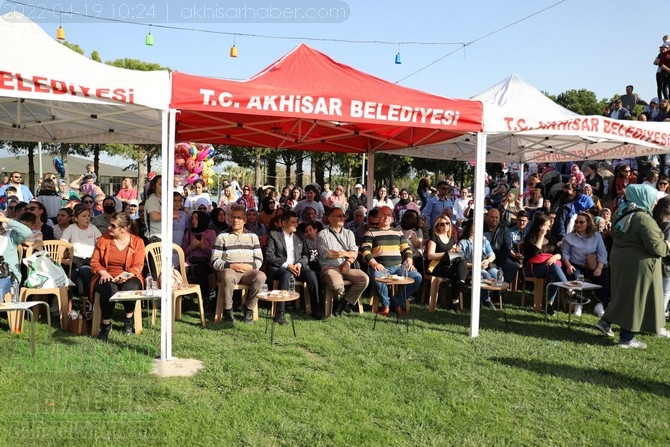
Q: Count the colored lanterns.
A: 4